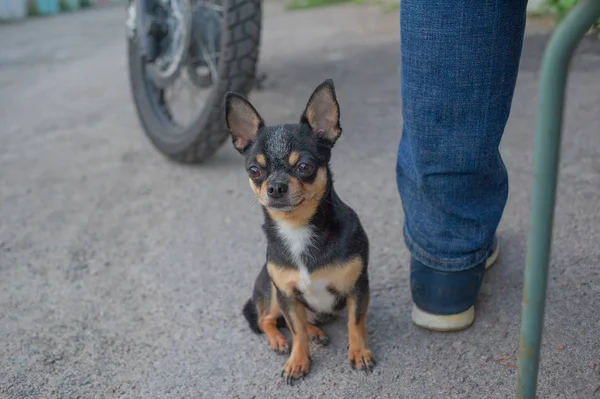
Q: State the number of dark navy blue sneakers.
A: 1